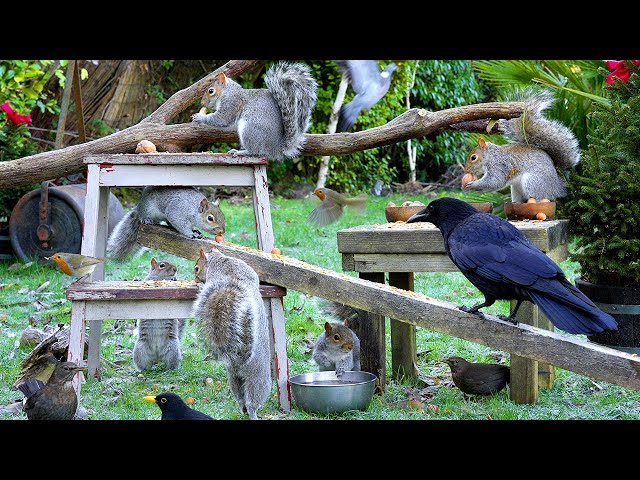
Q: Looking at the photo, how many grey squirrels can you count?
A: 6